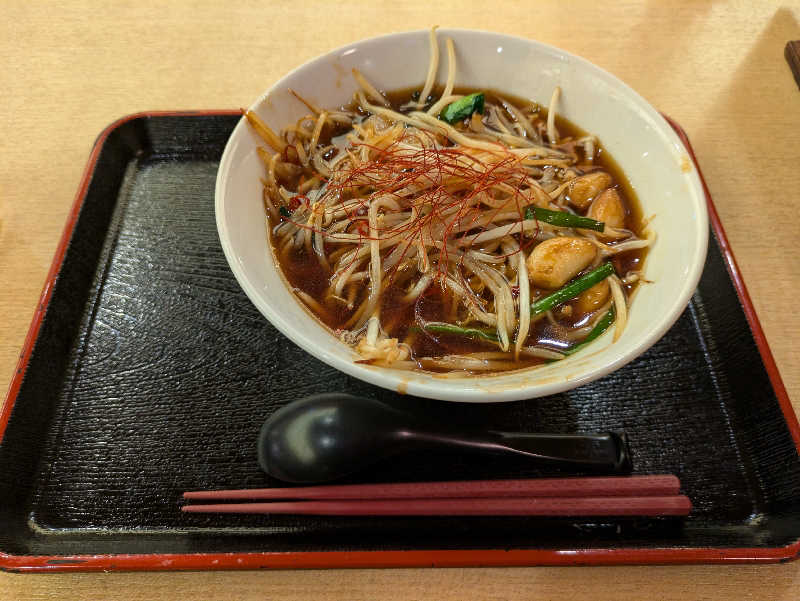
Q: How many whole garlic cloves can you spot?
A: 4